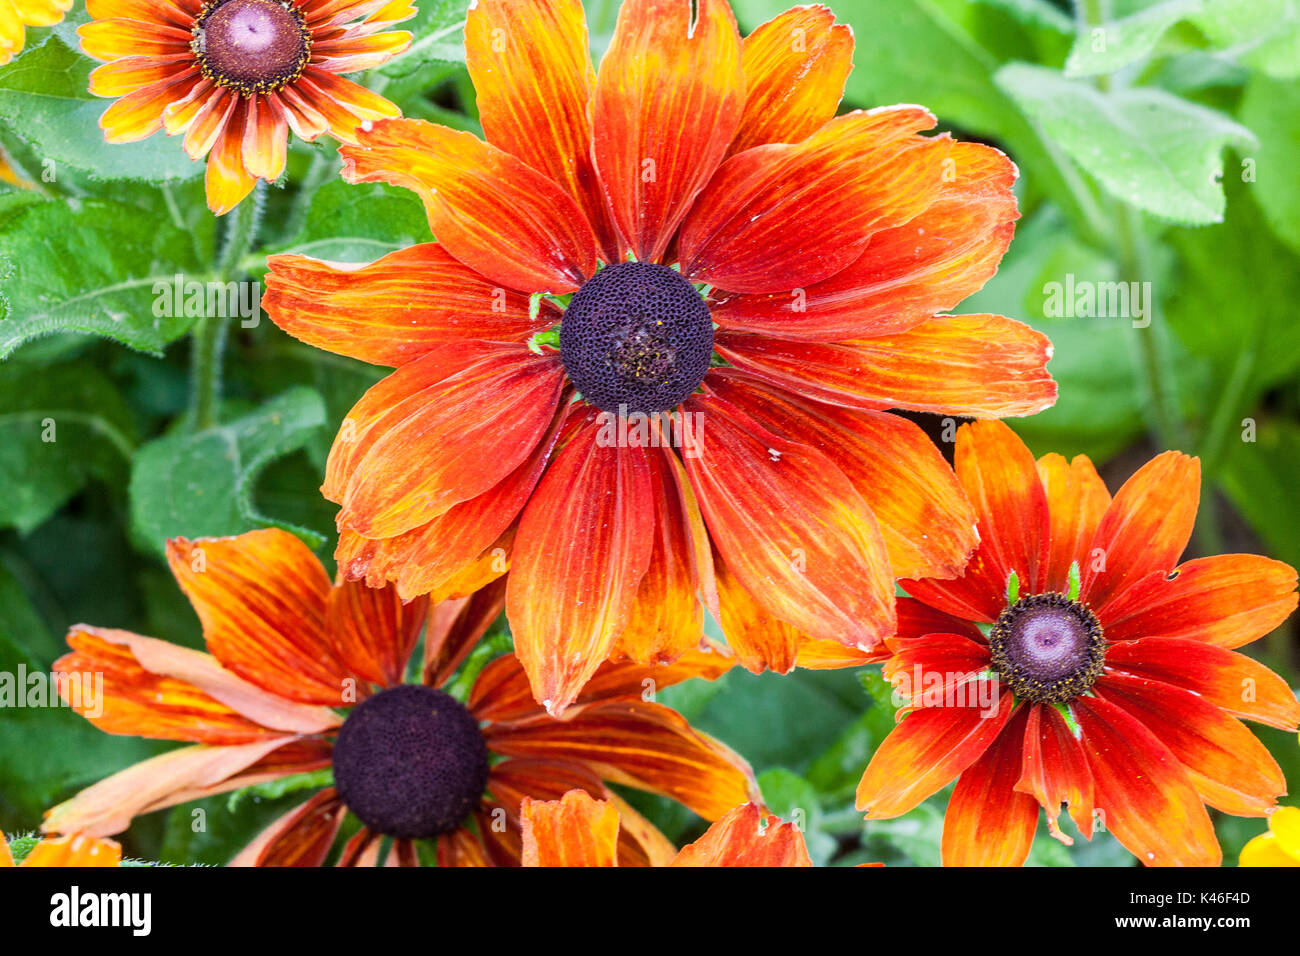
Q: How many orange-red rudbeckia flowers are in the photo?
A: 4